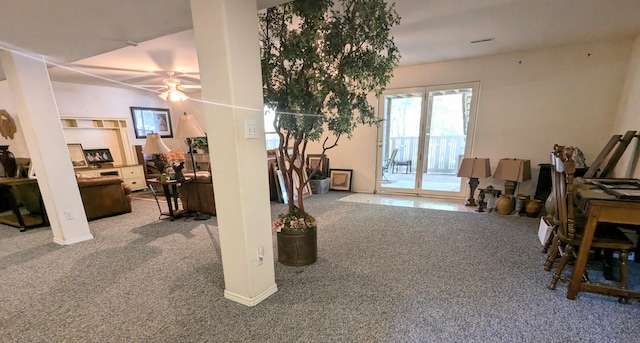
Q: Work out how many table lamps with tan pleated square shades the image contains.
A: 2